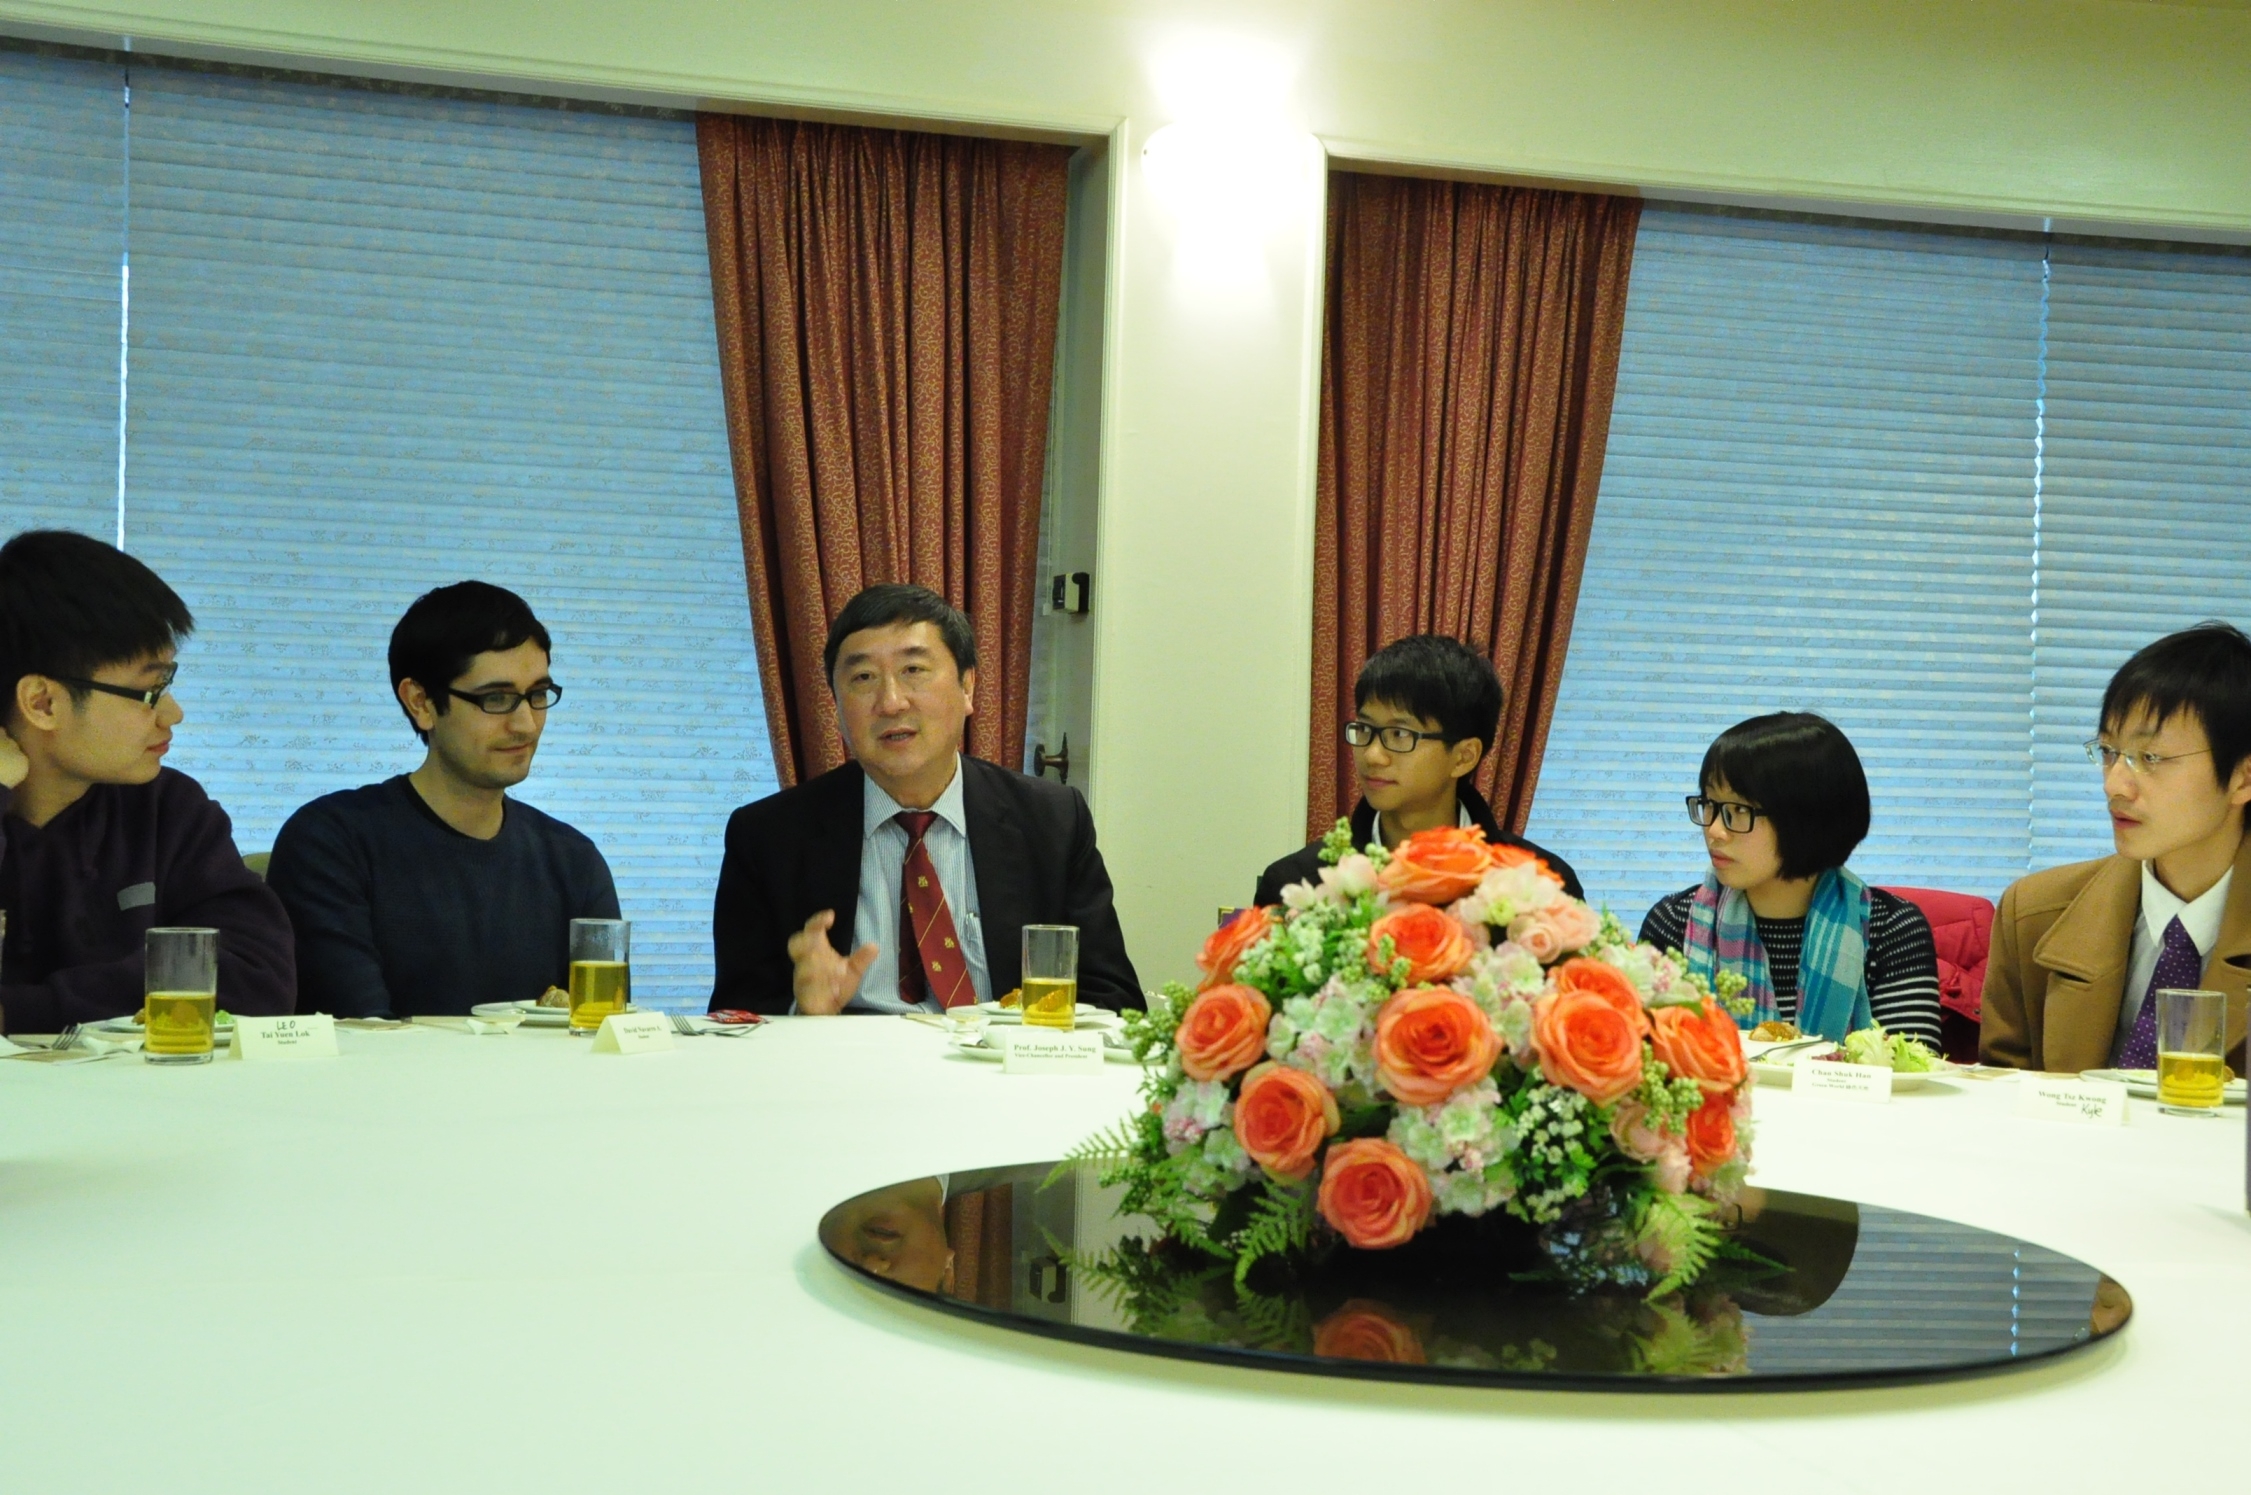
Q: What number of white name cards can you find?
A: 5